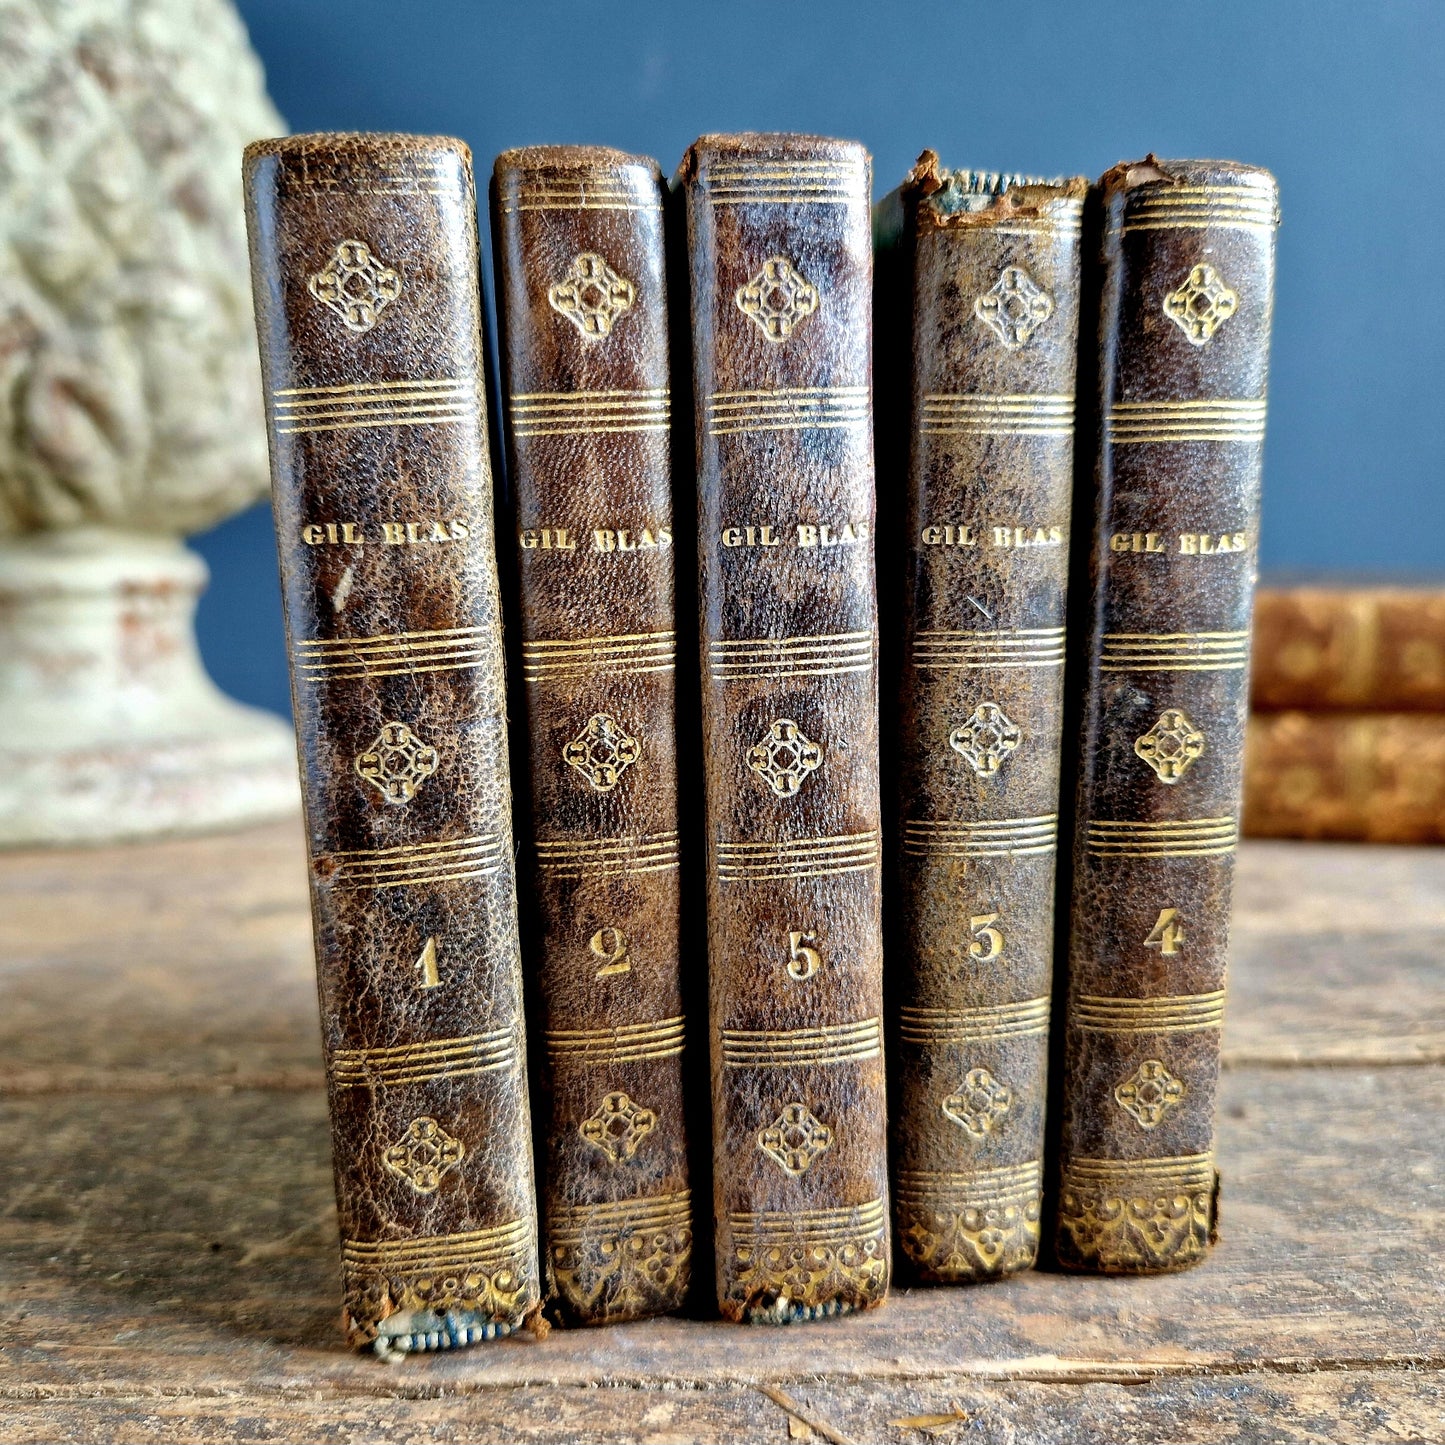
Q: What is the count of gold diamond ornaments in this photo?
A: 15